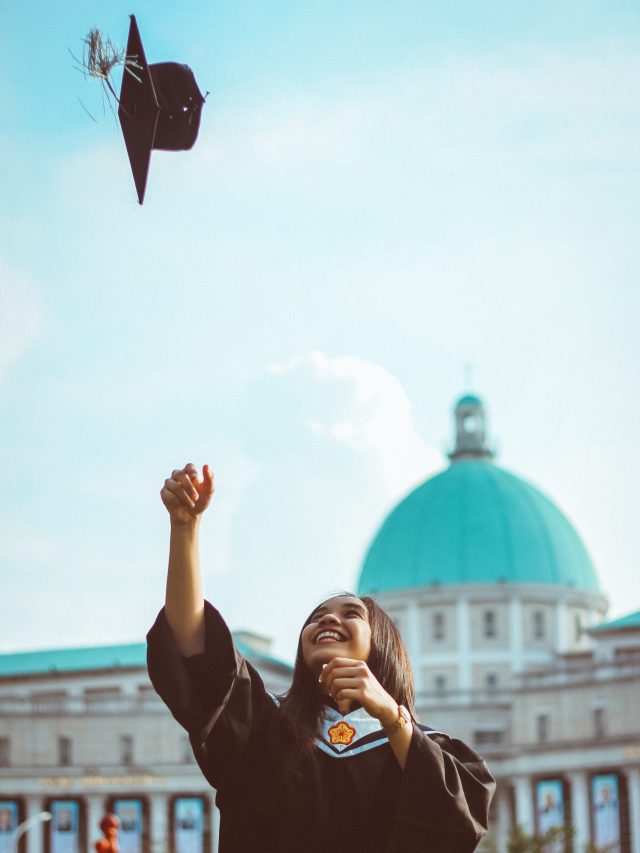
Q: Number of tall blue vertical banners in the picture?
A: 6